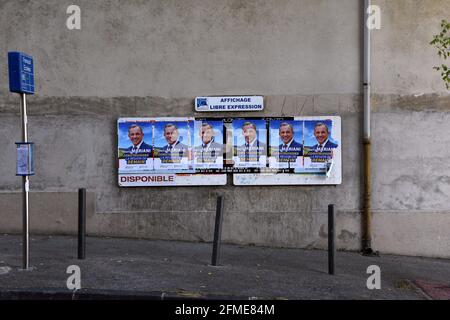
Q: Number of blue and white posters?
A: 6